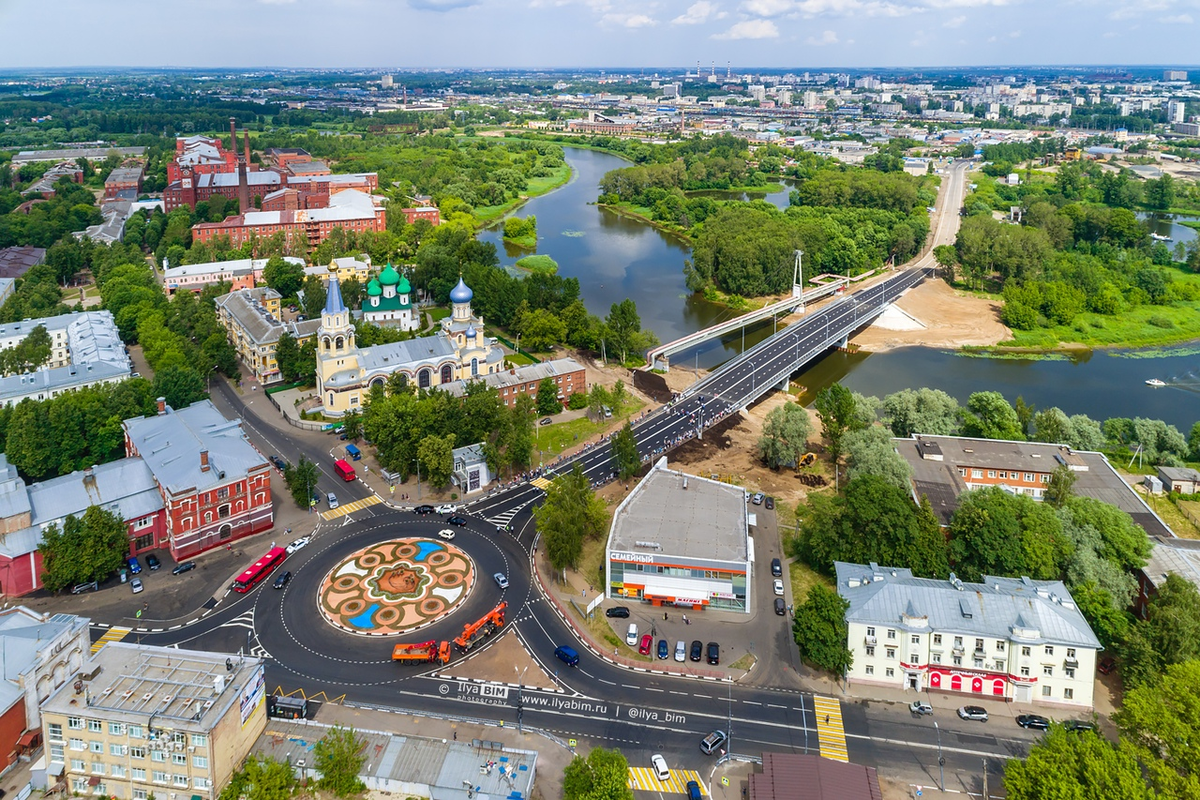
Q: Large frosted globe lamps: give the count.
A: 0